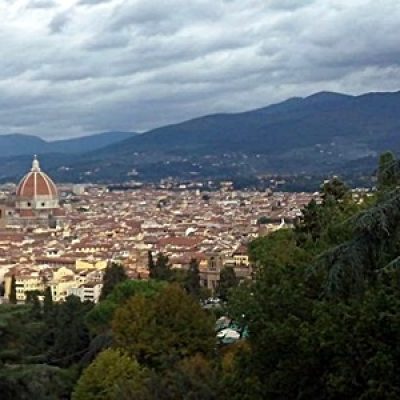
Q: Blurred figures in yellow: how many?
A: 0